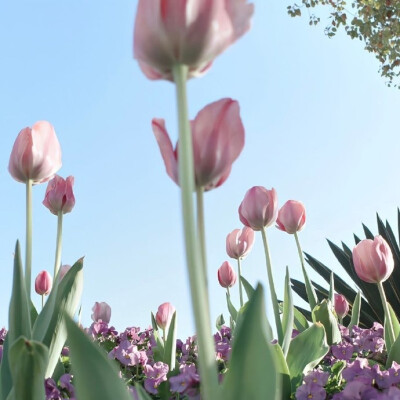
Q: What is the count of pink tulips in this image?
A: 14